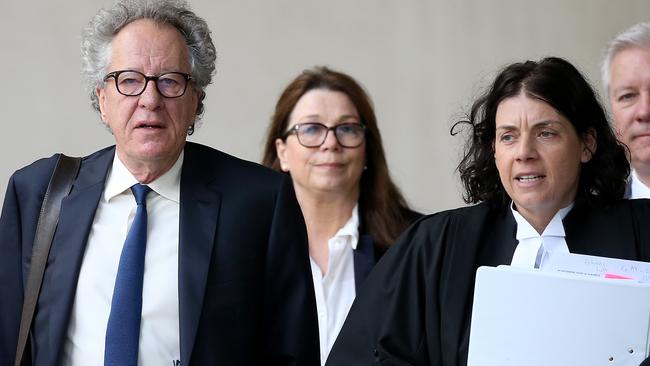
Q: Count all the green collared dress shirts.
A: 0